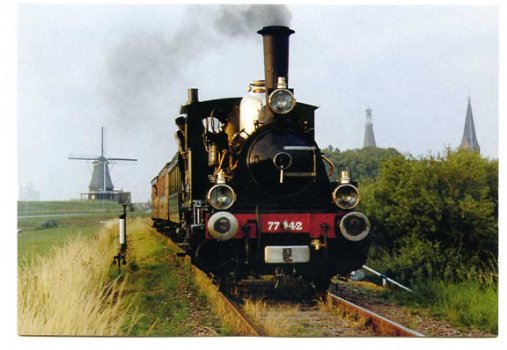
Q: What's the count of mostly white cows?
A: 0